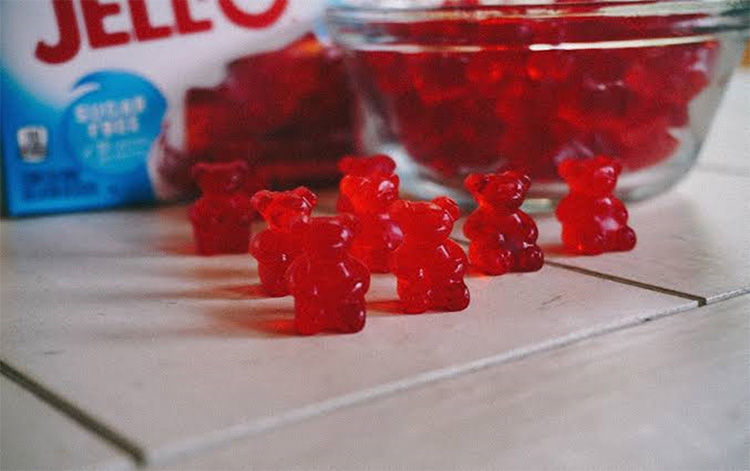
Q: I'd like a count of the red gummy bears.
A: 8